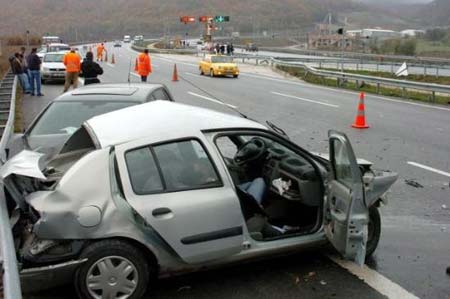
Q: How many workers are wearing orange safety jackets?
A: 3